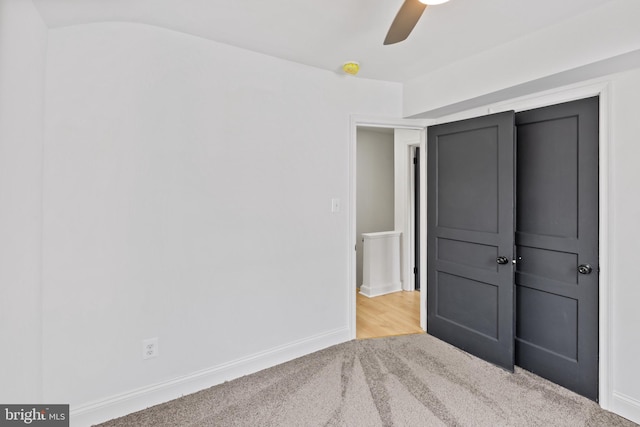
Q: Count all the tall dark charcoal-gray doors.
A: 2